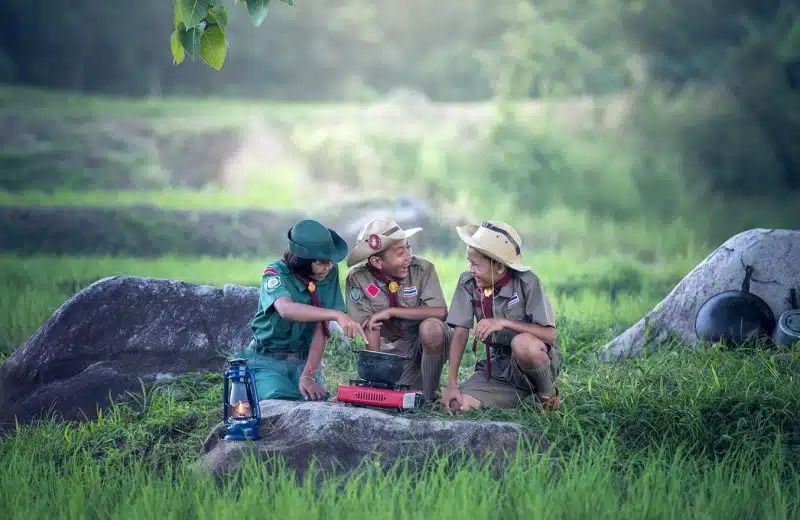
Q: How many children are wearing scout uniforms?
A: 3